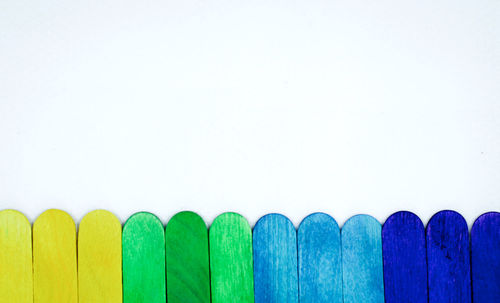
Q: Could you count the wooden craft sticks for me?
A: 12